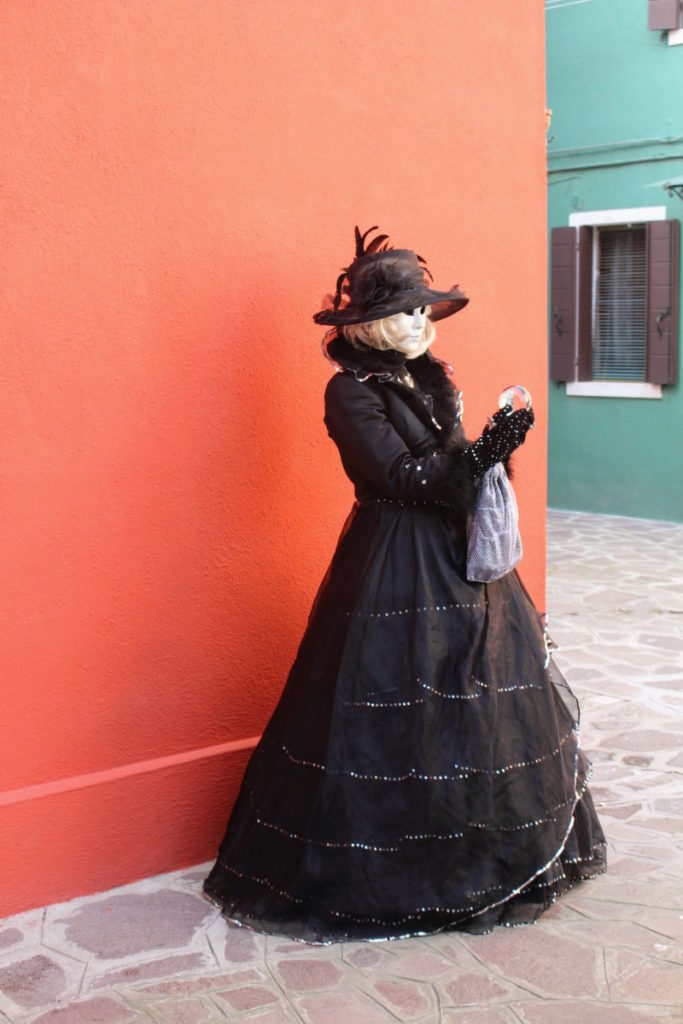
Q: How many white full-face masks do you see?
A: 1